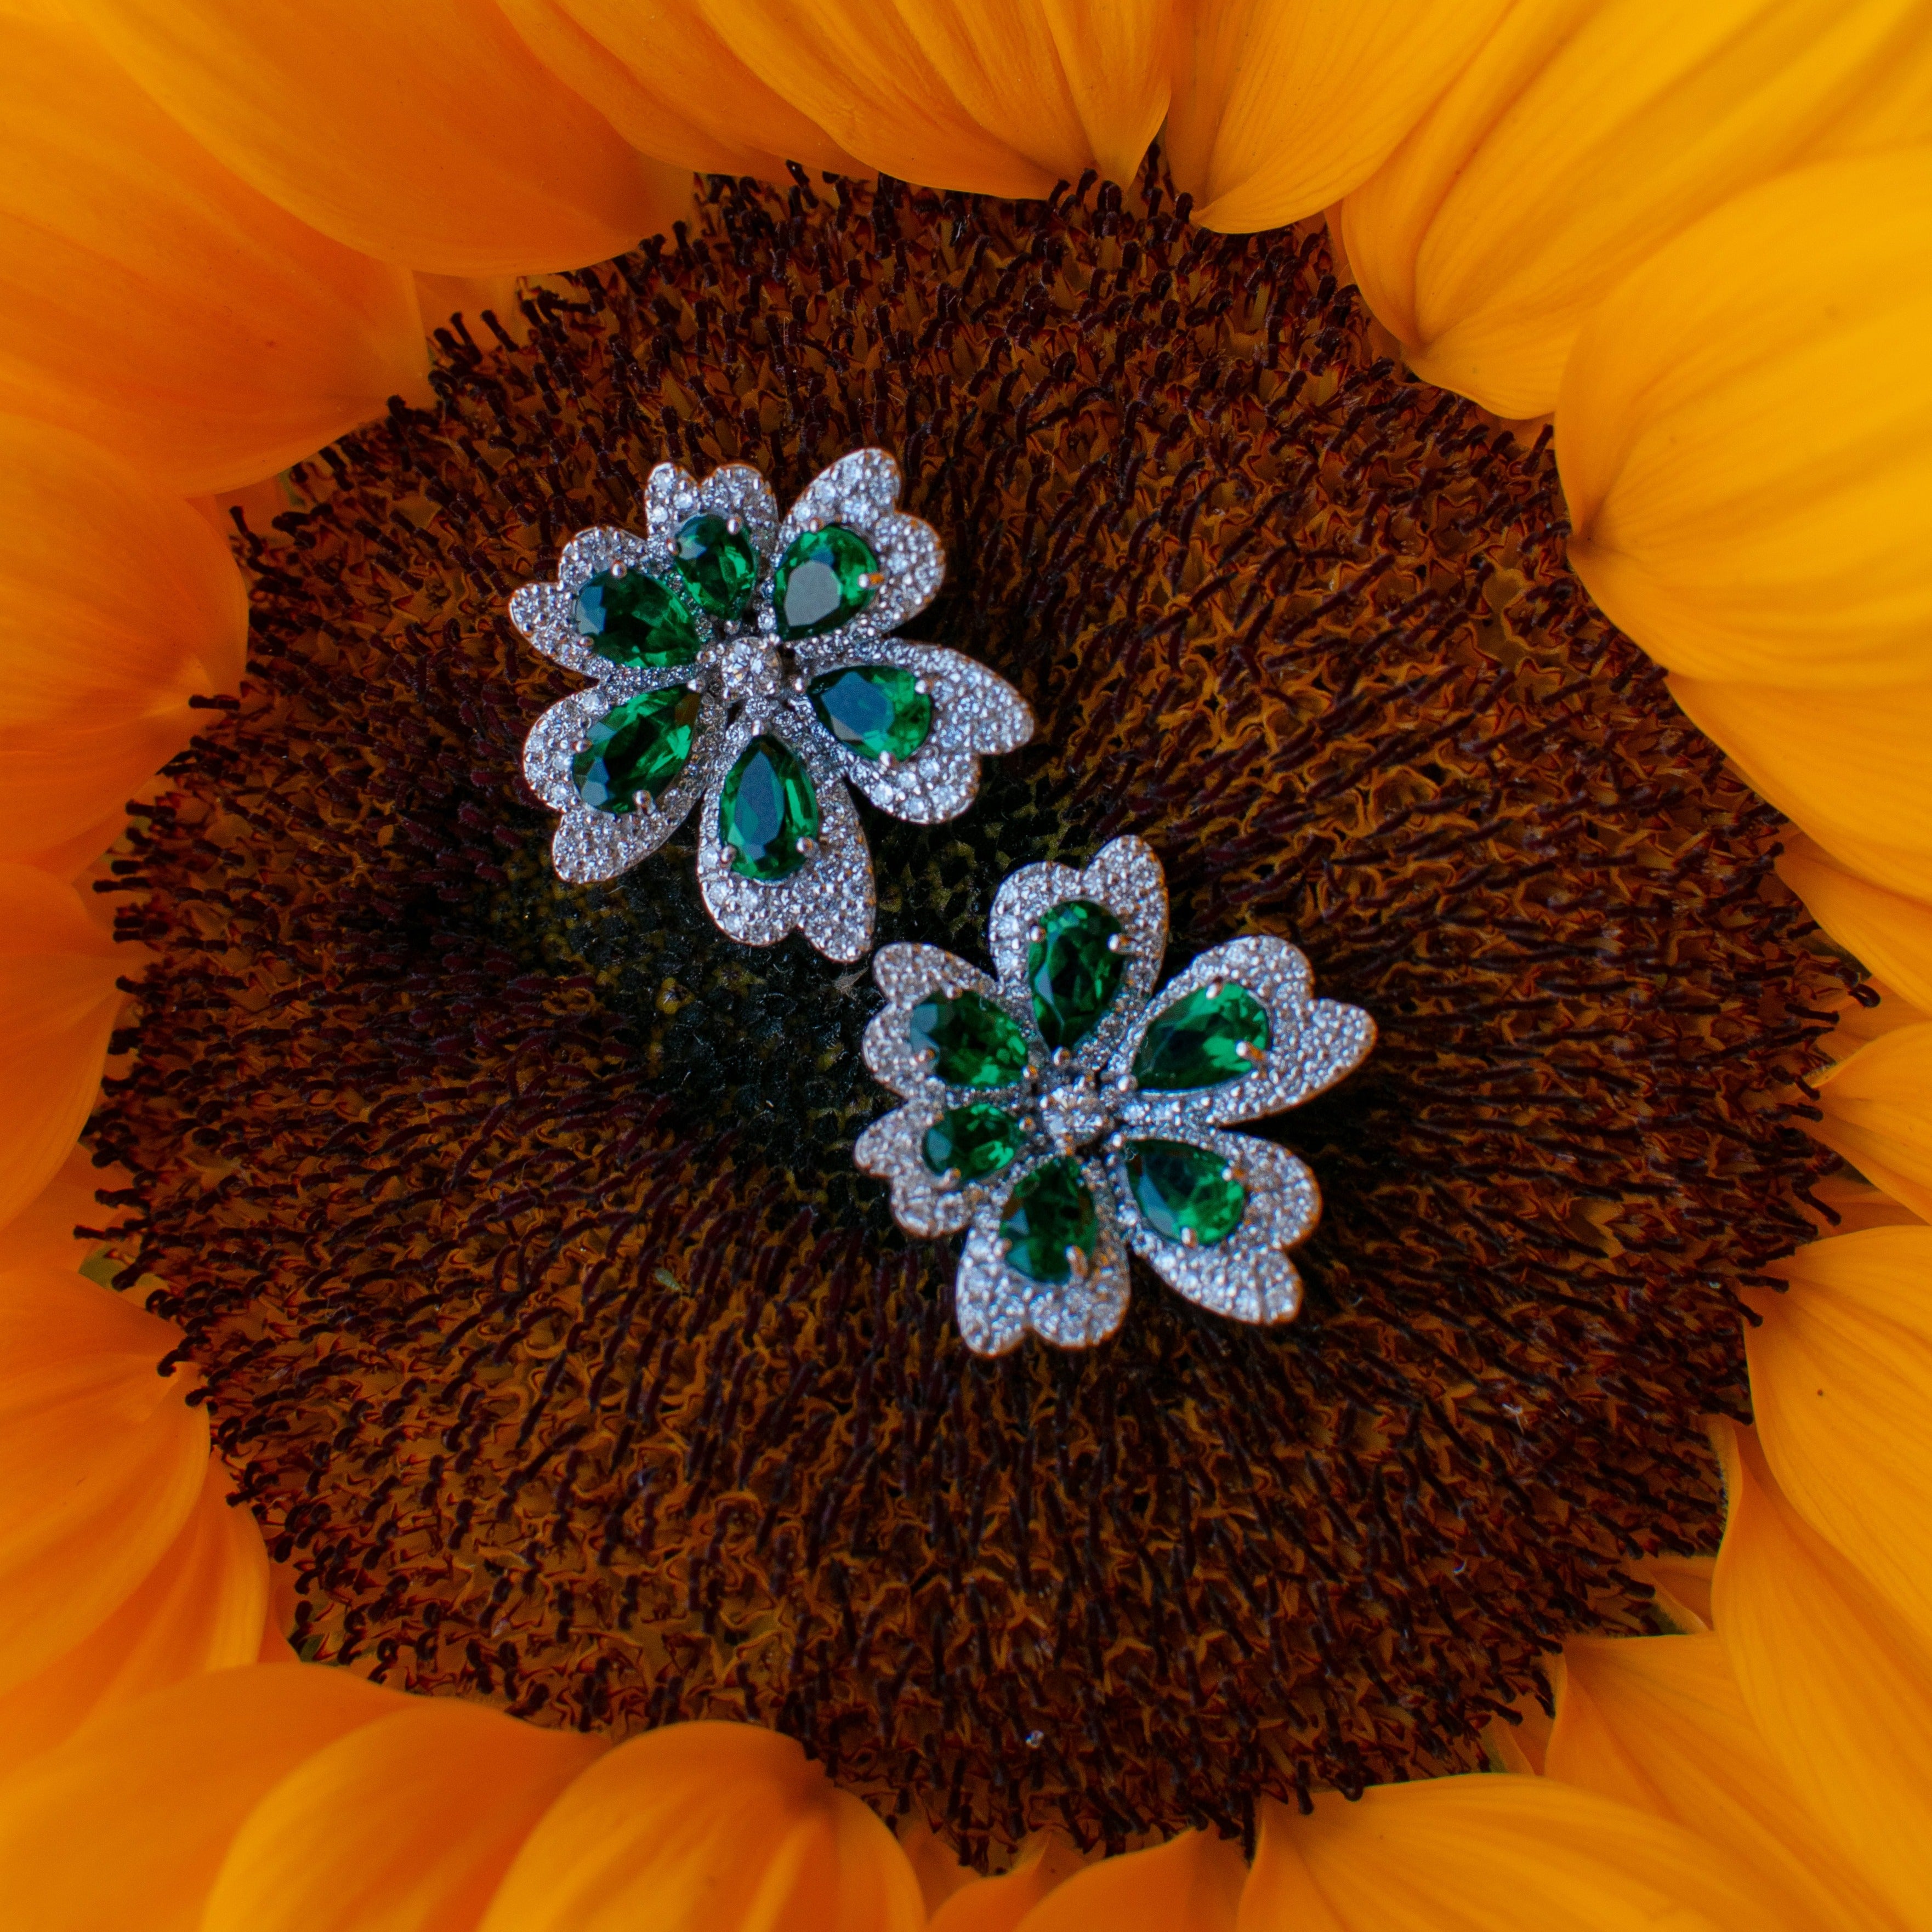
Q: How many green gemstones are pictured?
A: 12